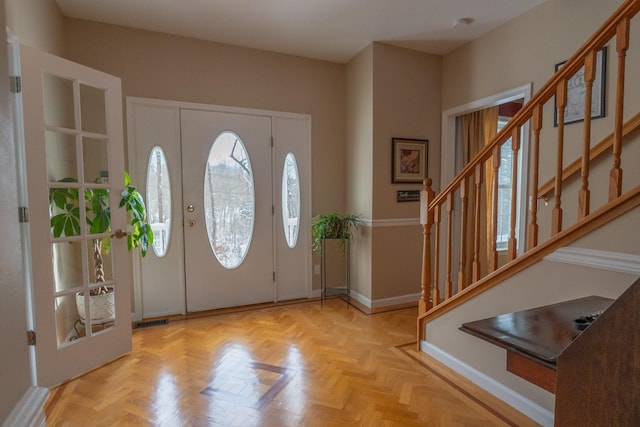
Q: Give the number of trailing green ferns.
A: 1